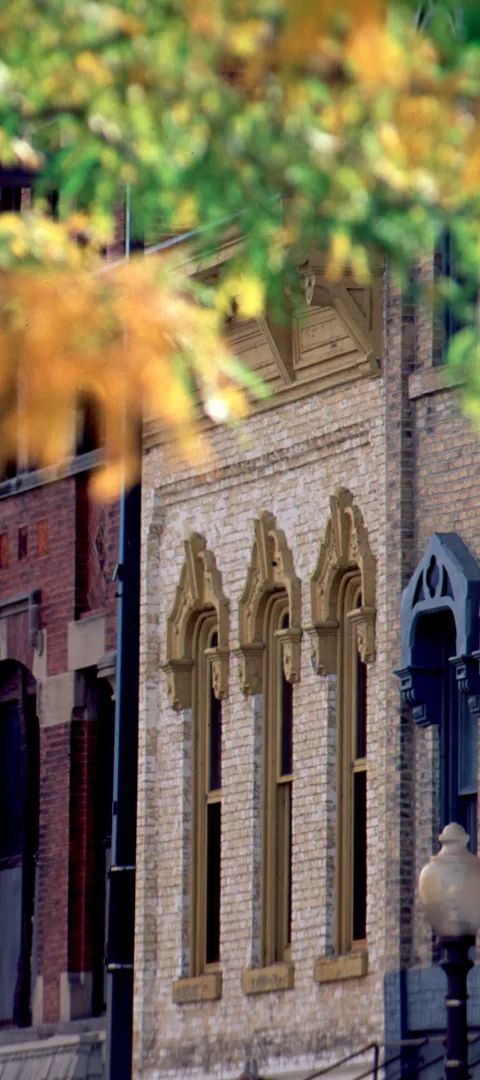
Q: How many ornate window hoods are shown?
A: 4